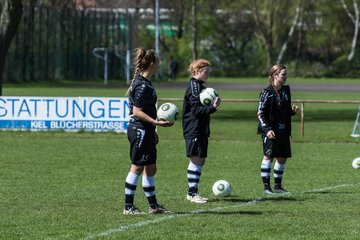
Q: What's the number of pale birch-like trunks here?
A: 2